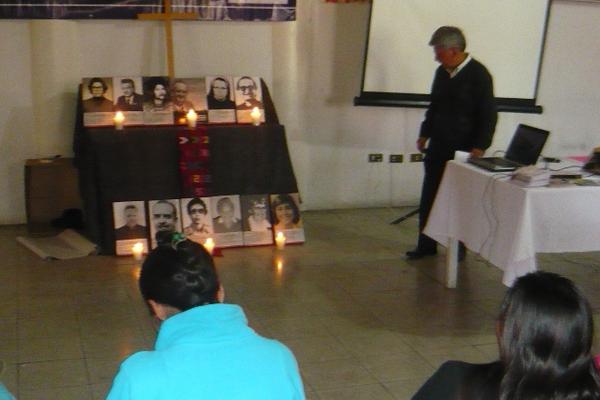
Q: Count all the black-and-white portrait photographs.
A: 12